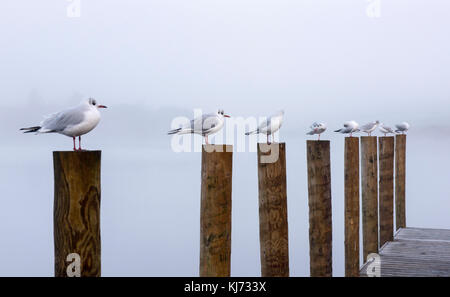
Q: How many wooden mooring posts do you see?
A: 8